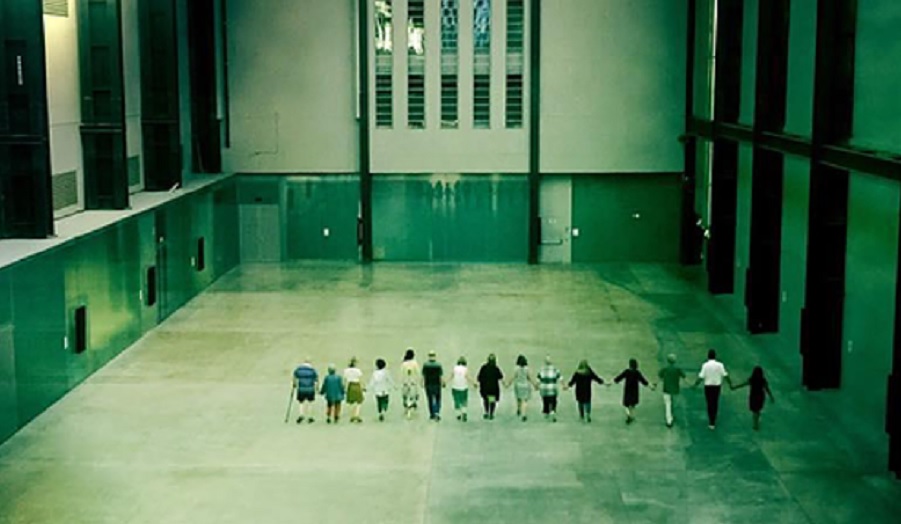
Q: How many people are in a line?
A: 15